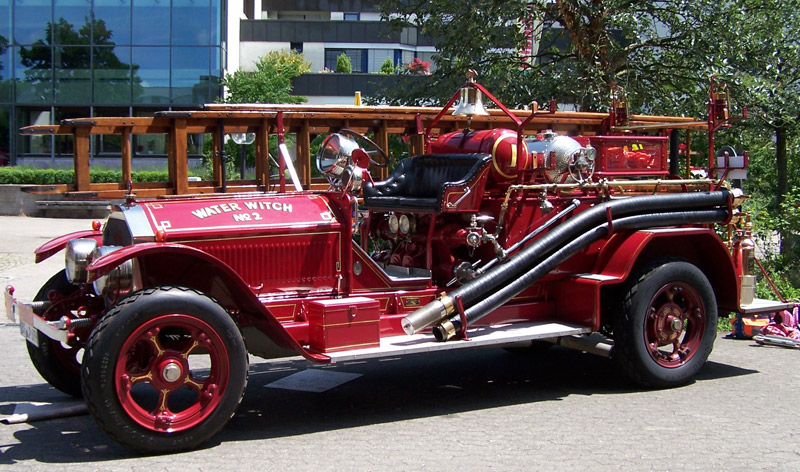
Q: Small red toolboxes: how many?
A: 1